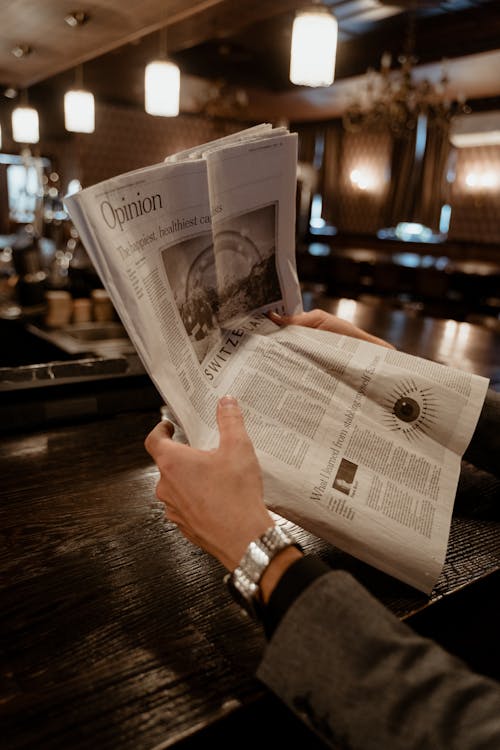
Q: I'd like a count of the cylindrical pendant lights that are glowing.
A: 4